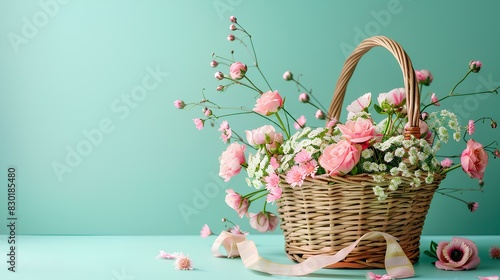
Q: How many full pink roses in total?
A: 5